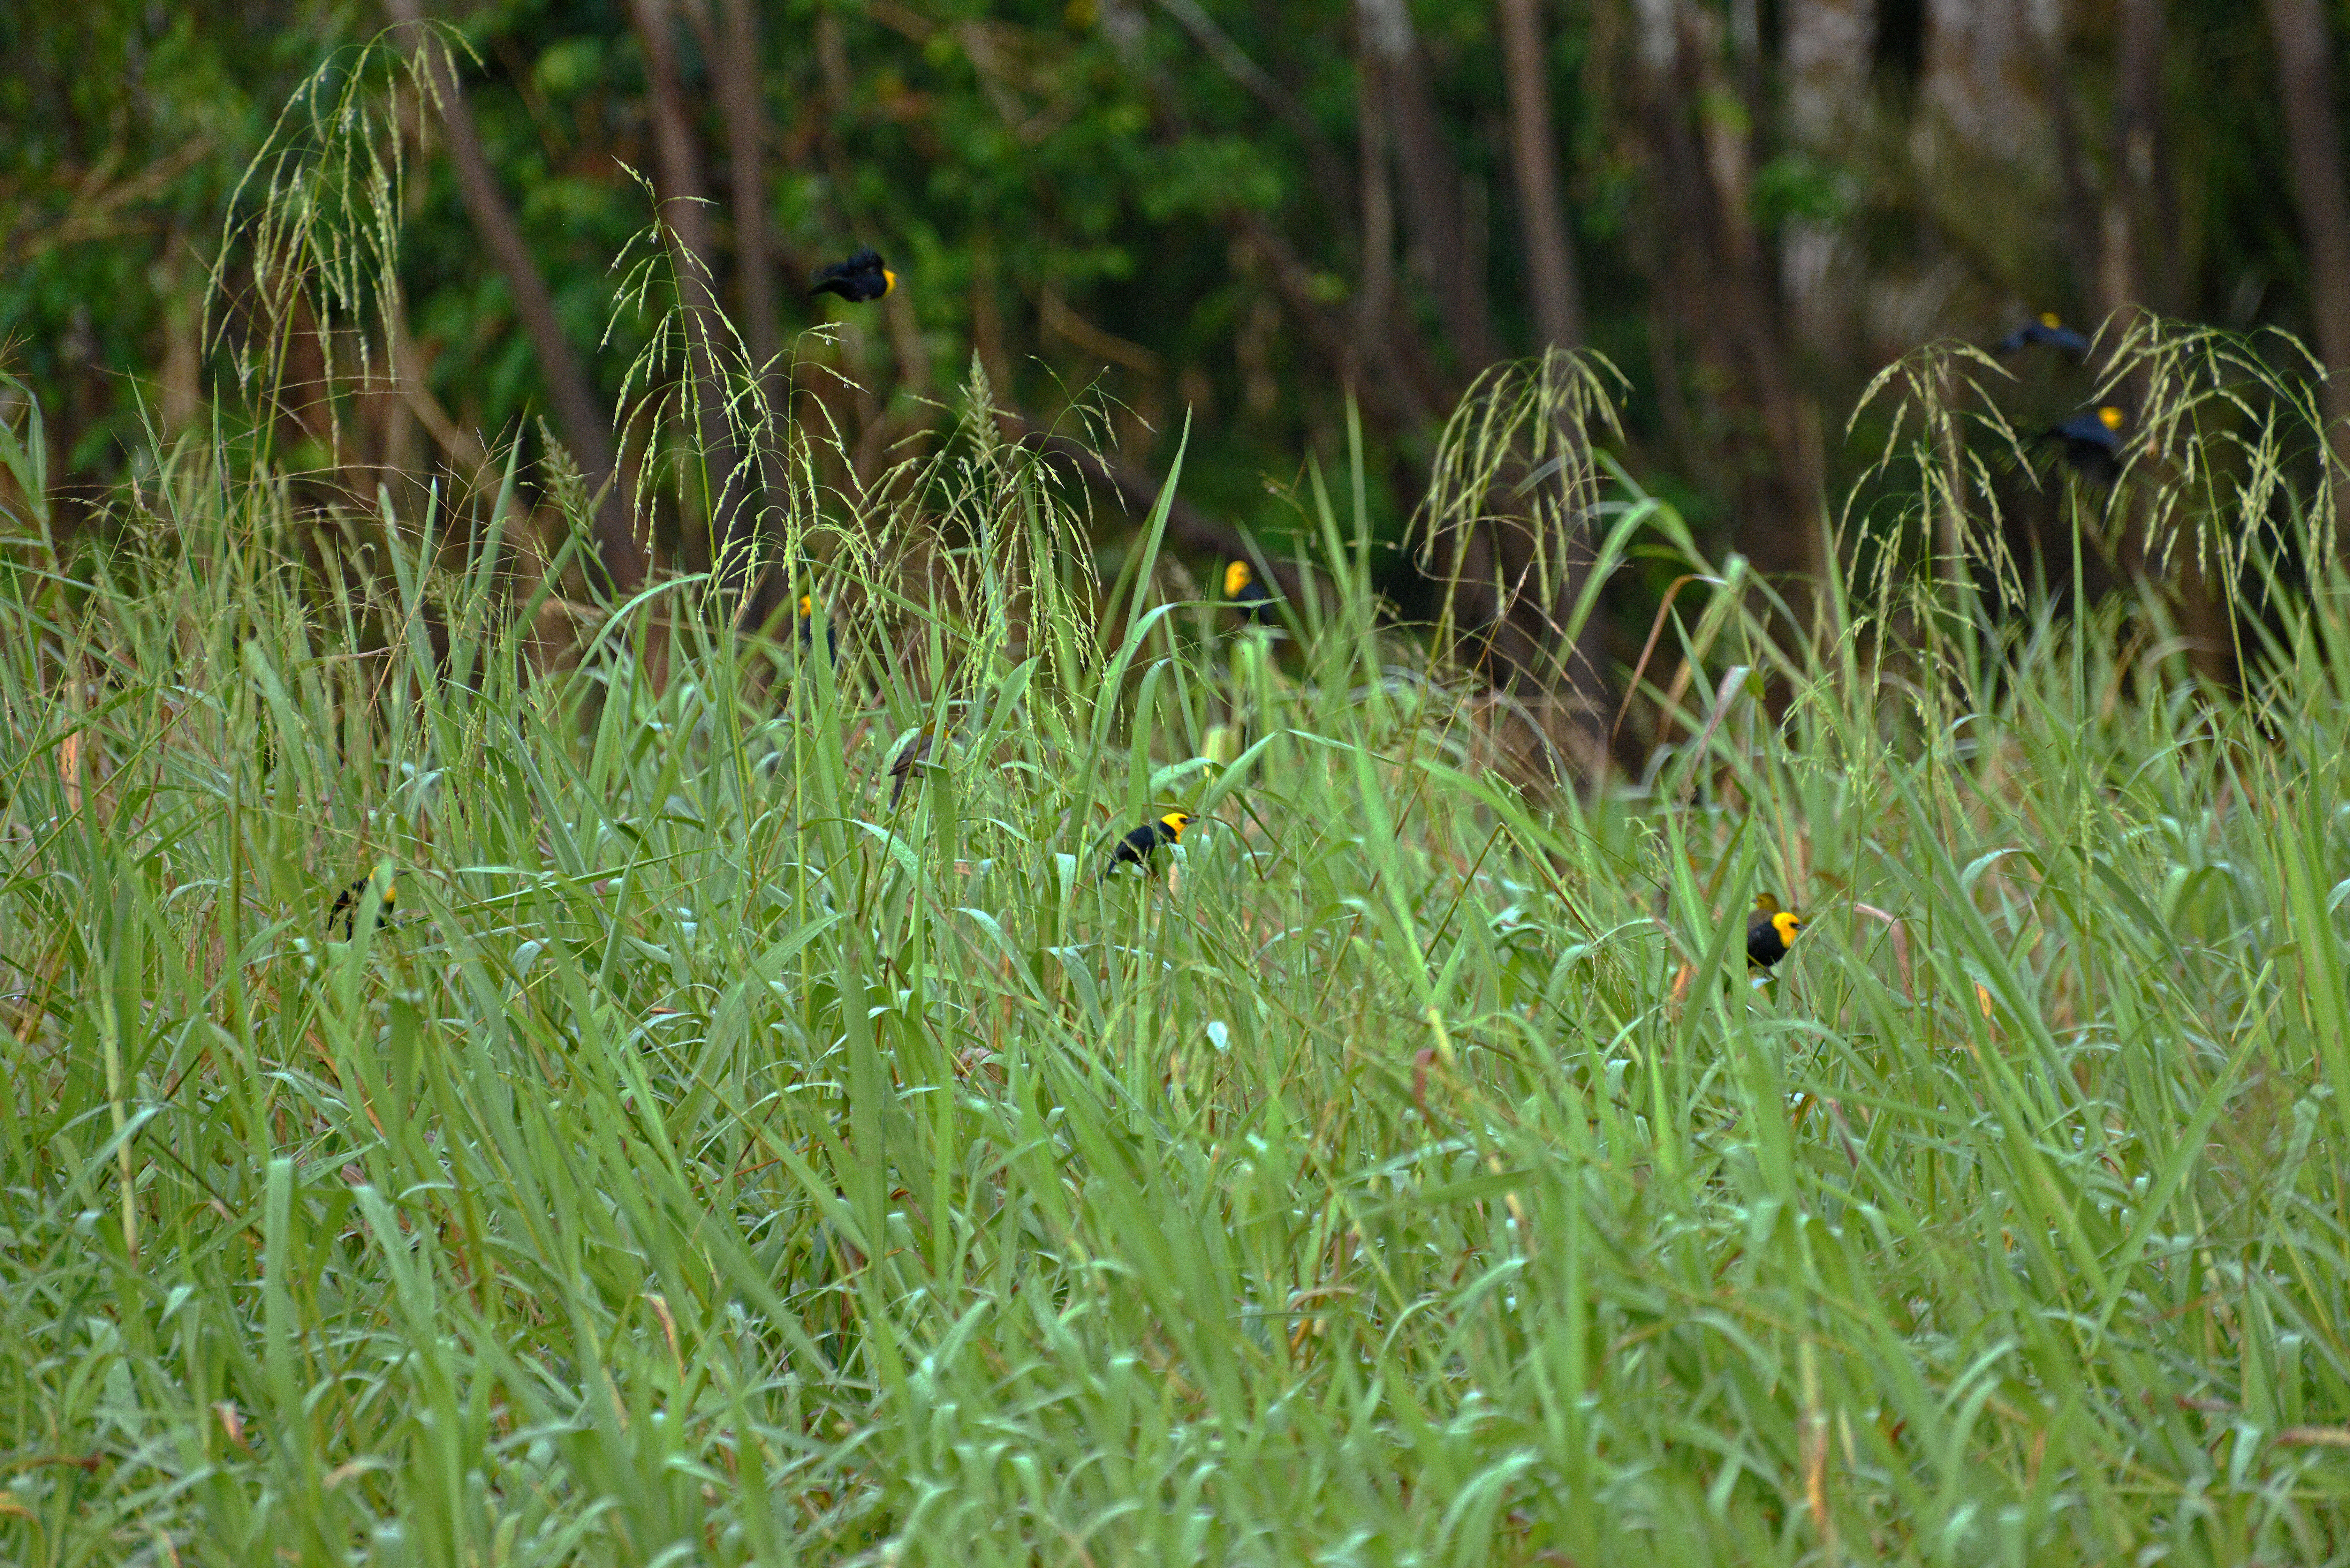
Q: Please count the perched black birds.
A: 5